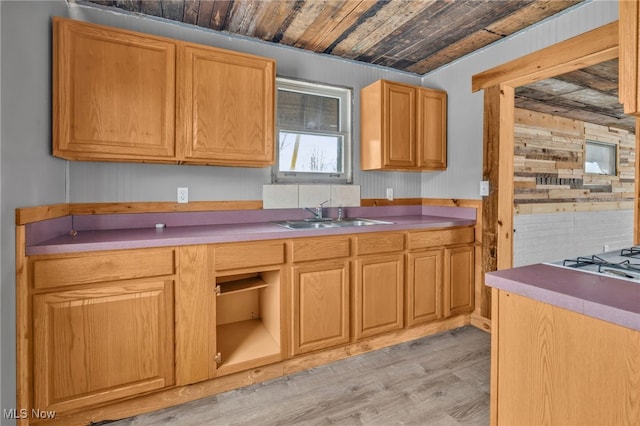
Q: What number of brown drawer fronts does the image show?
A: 5